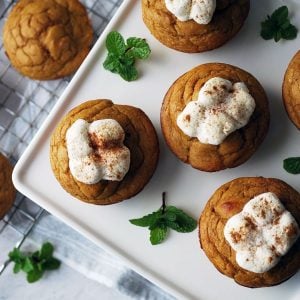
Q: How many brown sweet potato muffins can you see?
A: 7